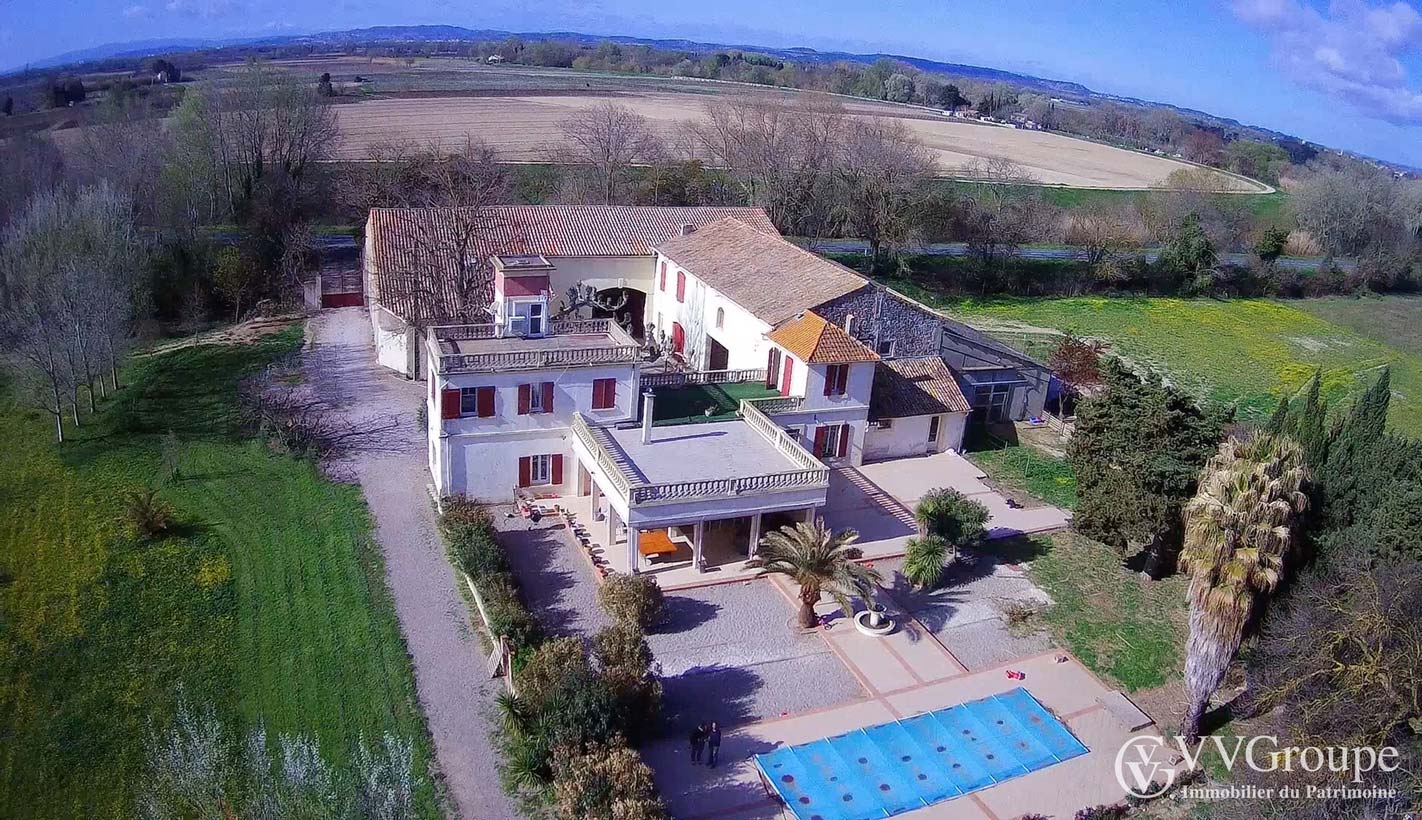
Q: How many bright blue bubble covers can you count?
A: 1